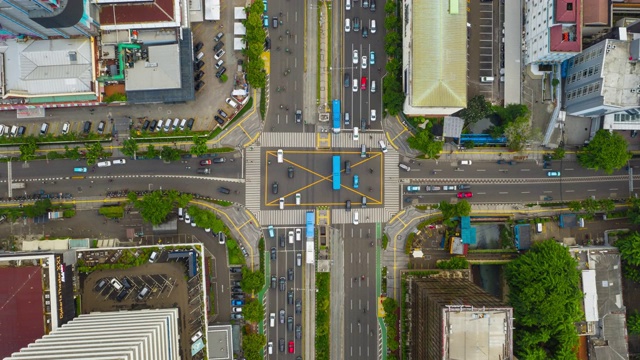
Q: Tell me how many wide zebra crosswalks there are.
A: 4